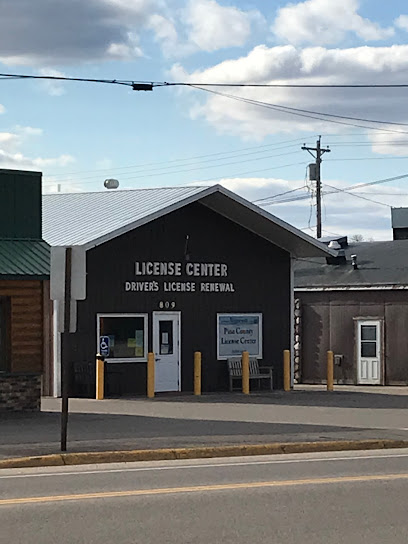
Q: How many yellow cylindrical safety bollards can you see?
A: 6